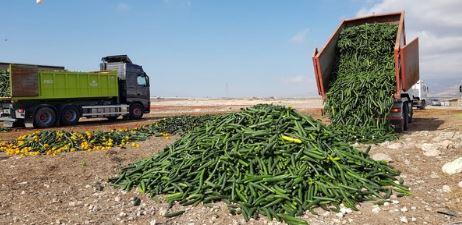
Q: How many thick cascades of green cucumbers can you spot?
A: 1